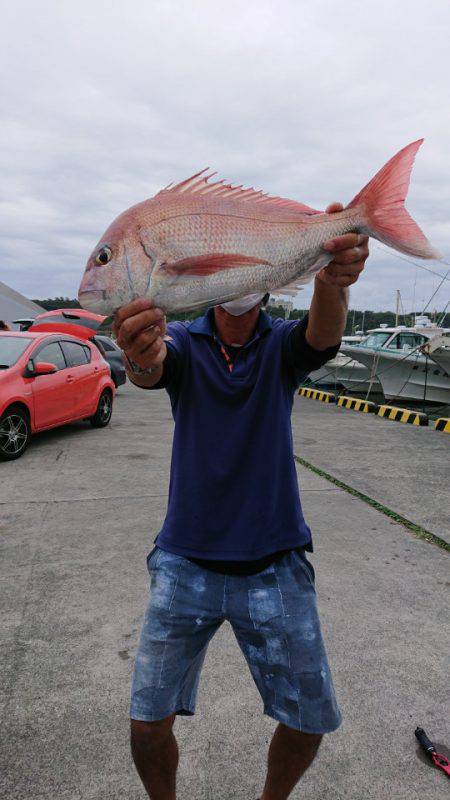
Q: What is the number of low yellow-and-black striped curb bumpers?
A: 4